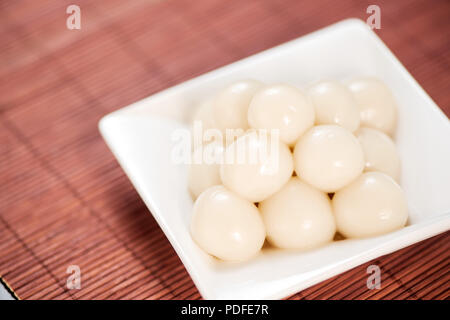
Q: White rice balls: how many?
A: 12